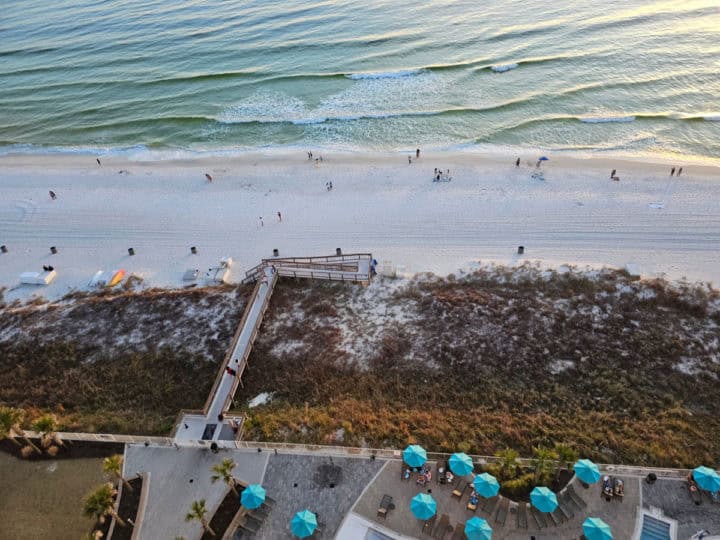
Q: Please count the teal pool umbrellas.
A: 11